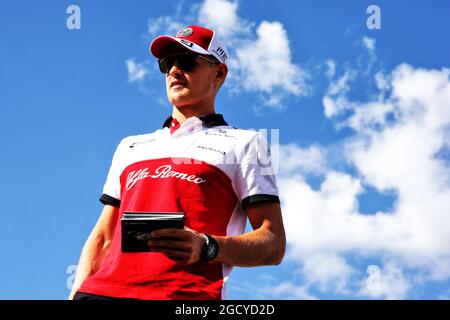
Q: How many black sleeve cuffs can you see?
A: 2